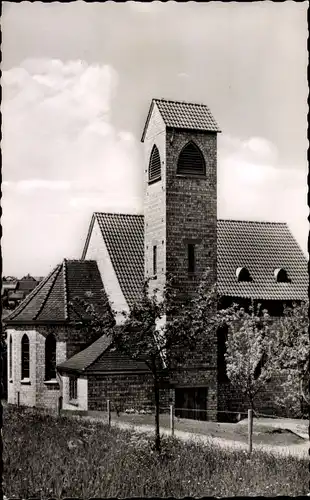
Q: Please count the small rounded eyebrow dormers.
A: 2